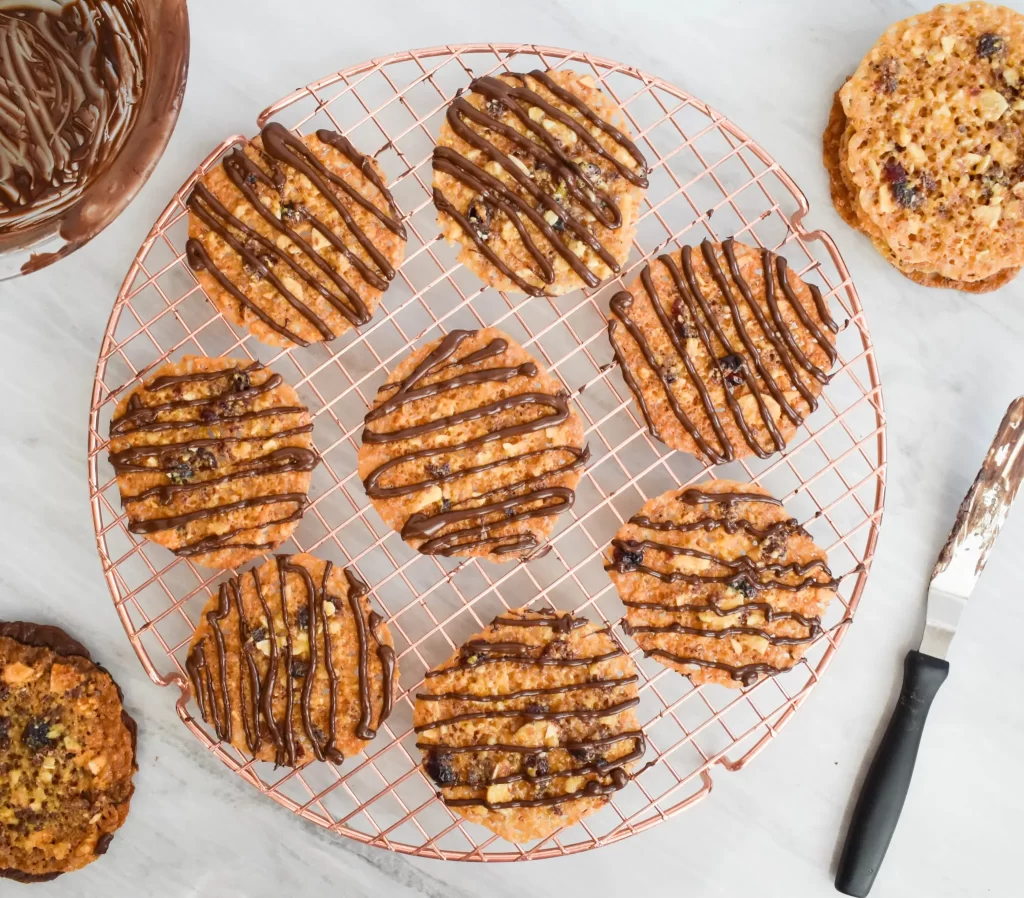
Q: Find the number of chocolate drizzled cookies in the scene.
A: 8